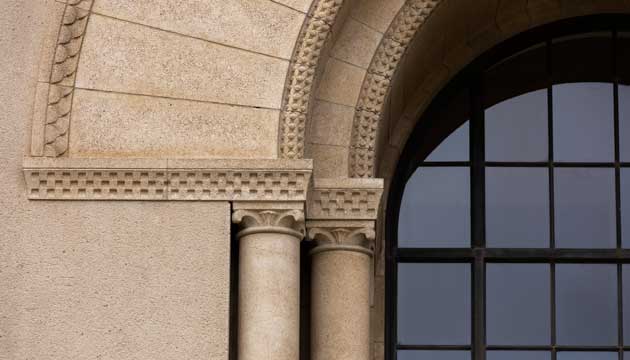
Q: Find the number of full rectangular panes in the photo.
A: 5